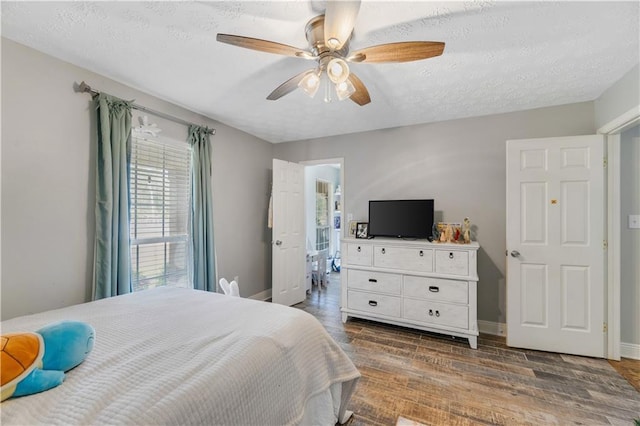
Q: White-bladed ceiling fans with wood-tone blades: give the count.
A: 1